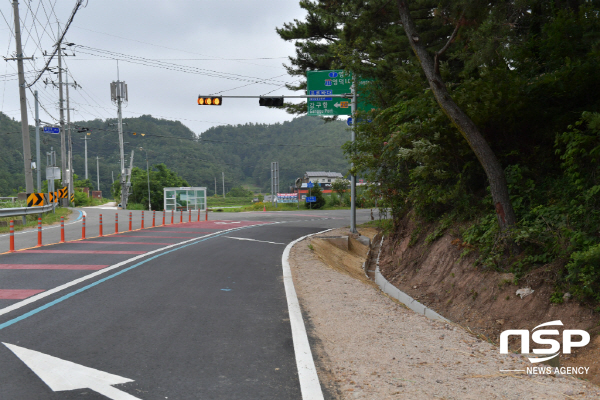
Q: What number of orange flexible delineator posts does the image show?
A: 15